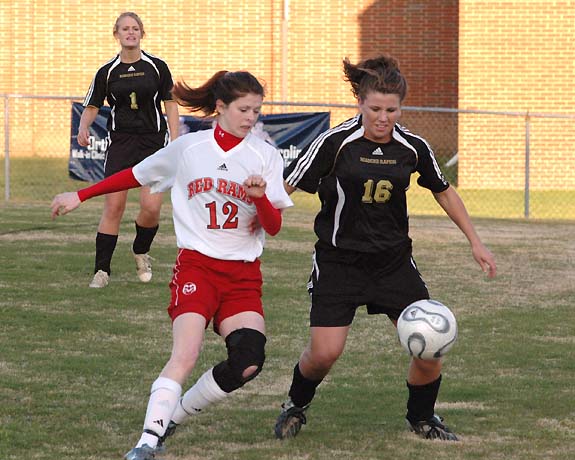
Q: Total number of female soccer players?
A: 3